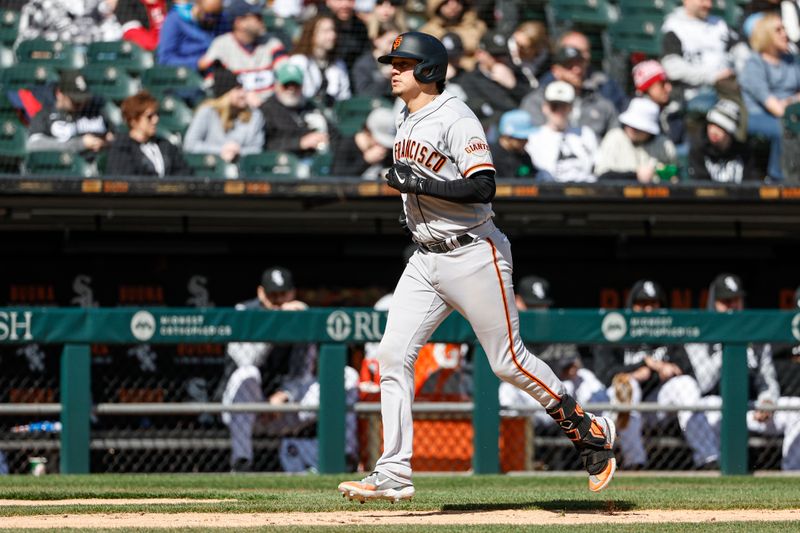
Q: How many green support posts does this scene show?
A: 4